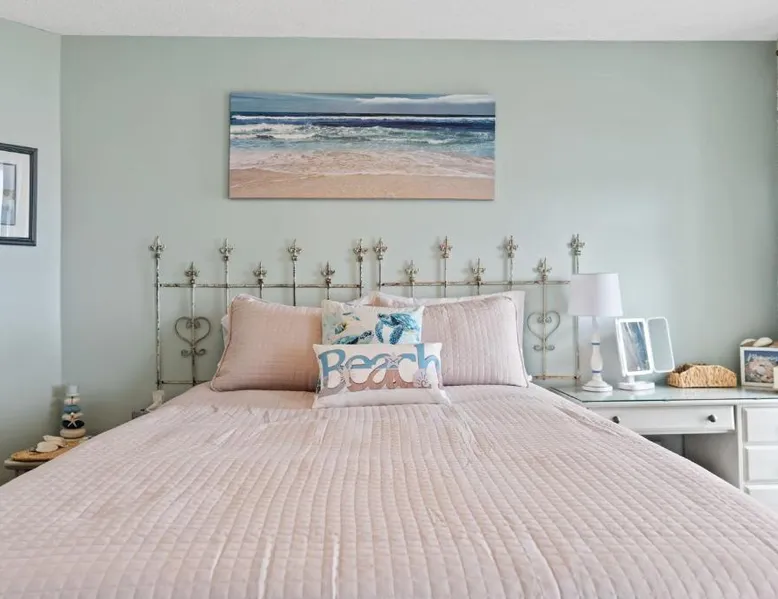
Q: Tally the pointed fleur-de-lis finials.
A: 14